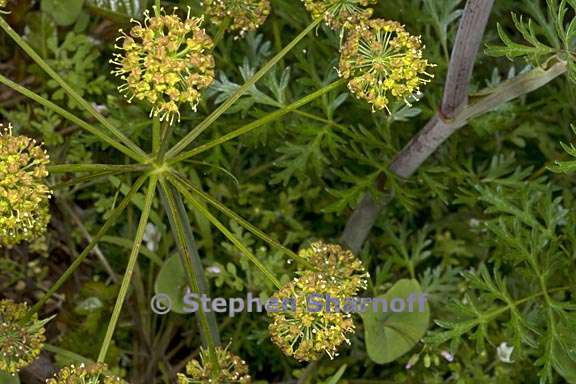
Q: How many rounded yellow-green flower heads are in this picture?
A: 10